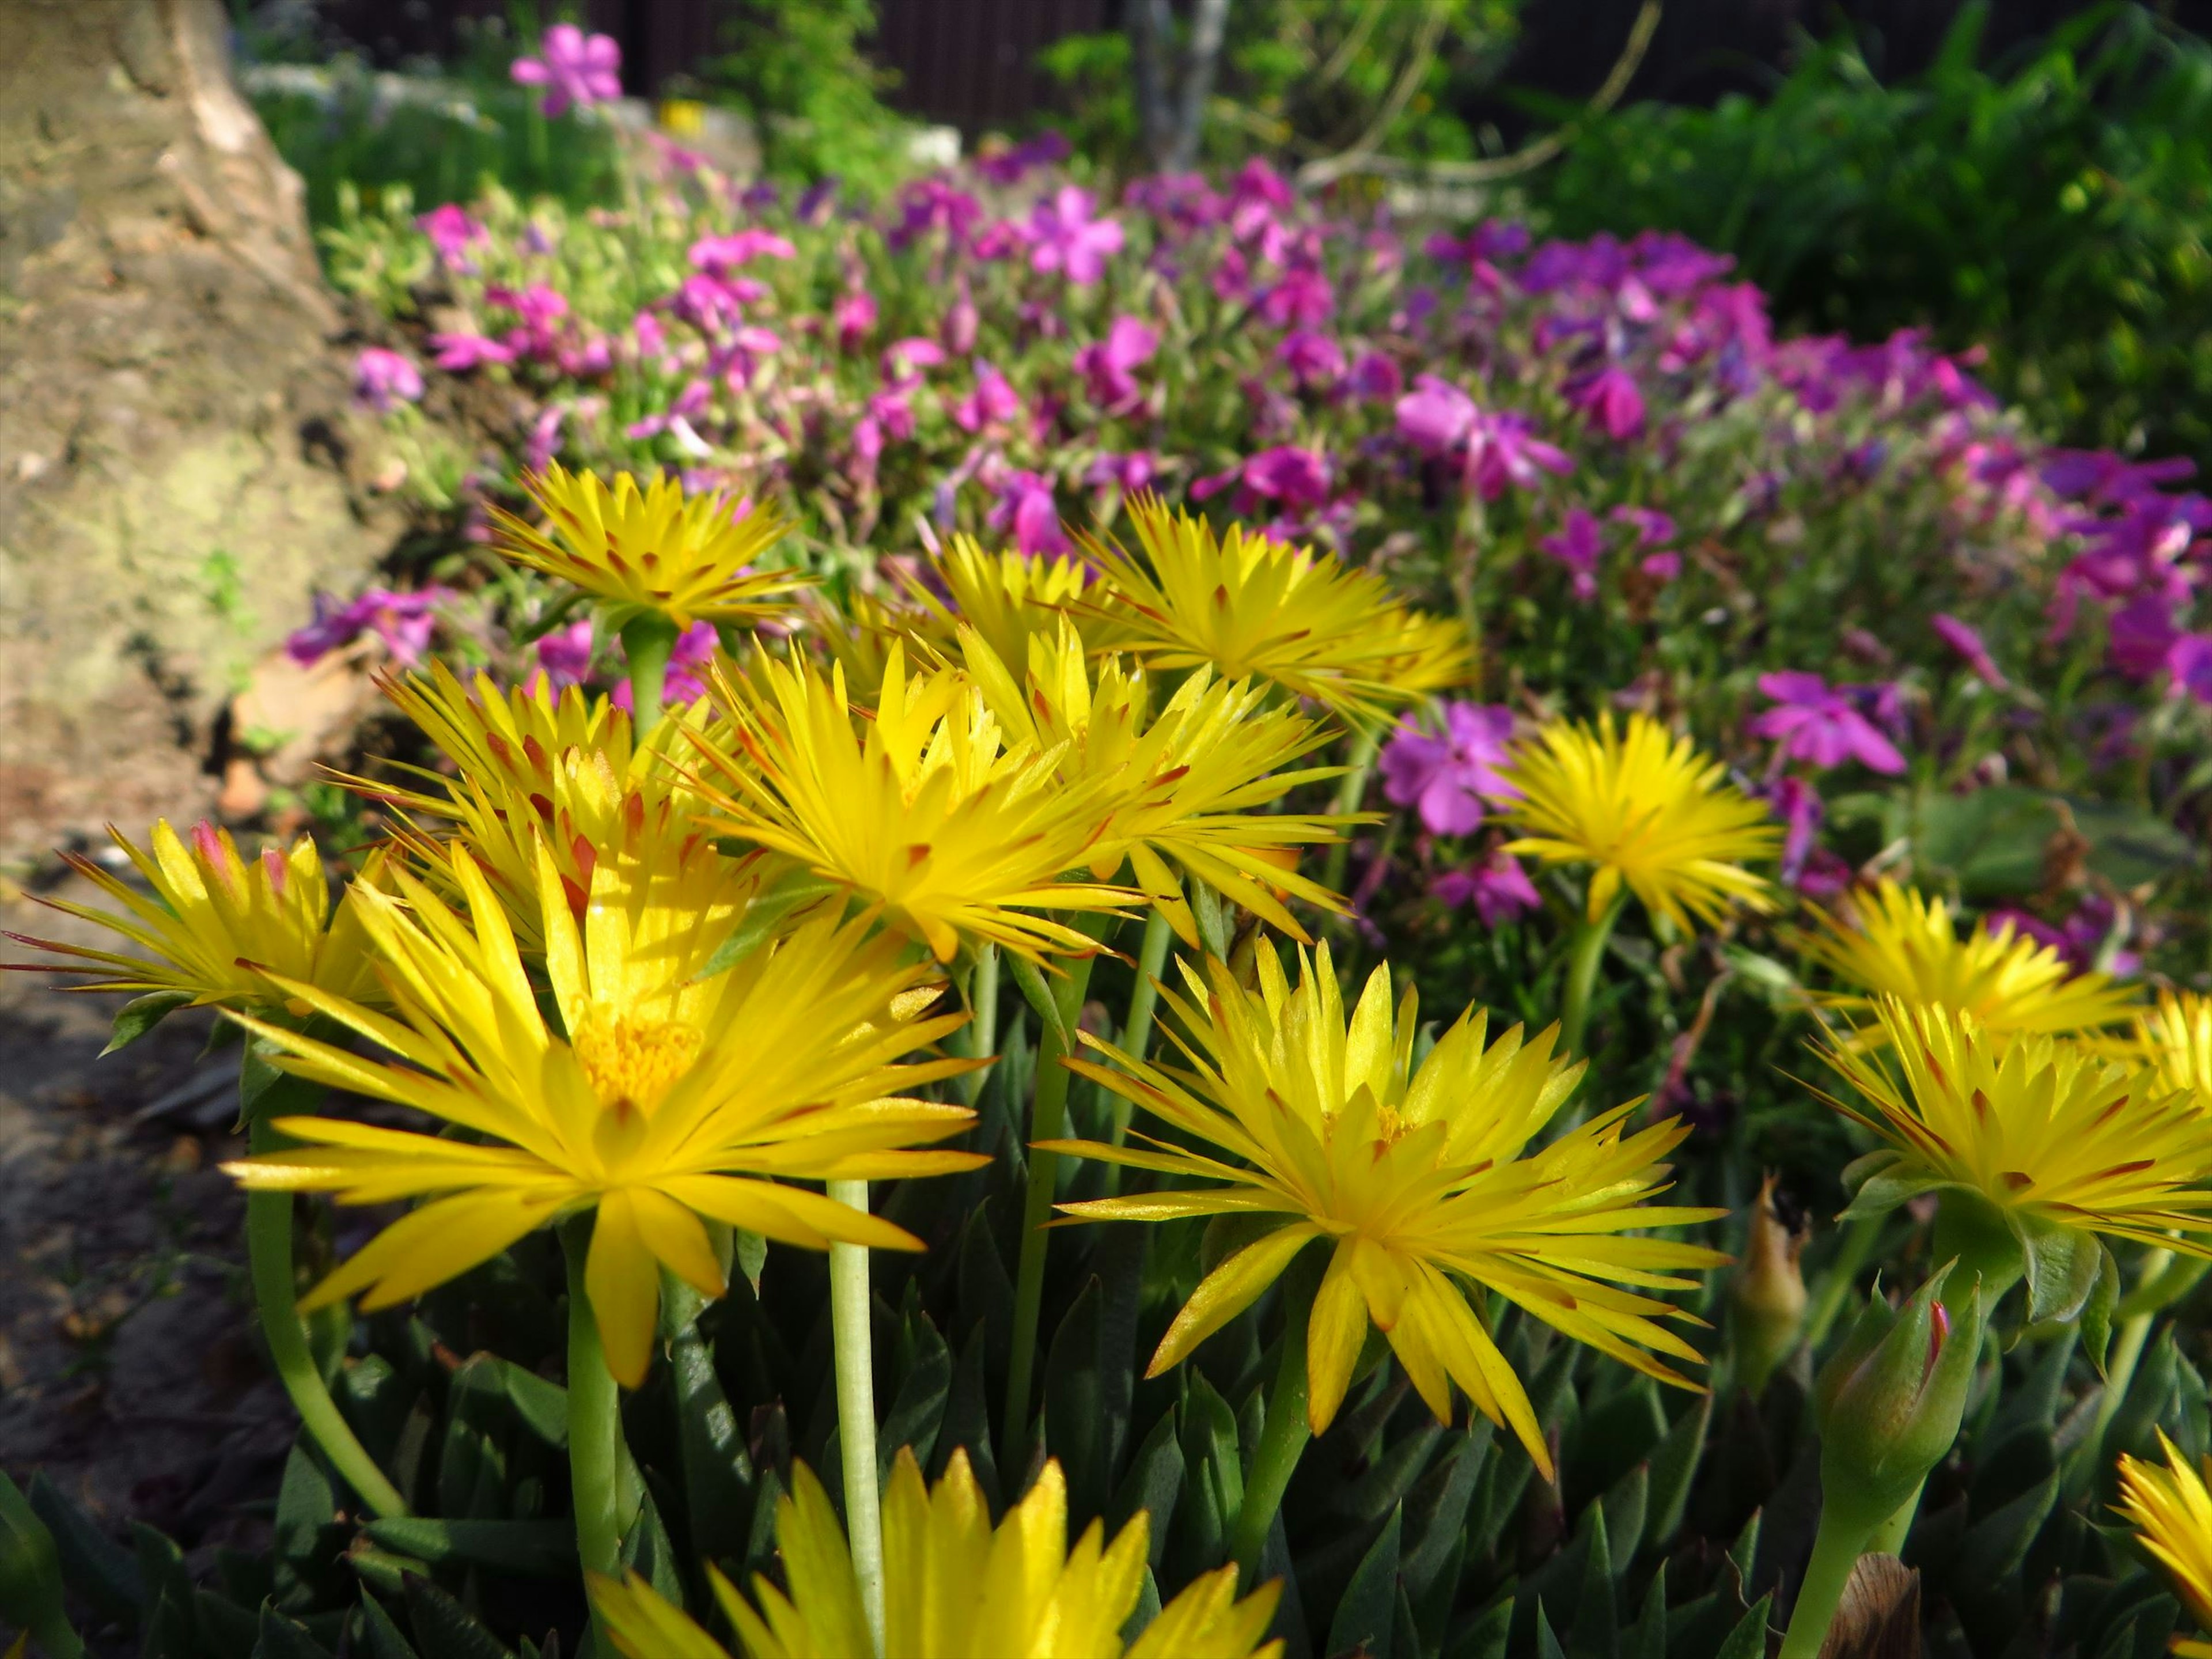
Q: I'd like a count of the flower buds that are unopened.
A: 2